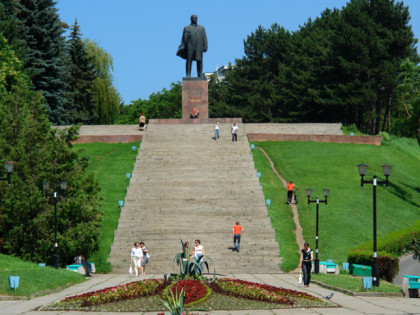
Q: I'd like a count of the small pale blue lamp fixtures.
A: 12